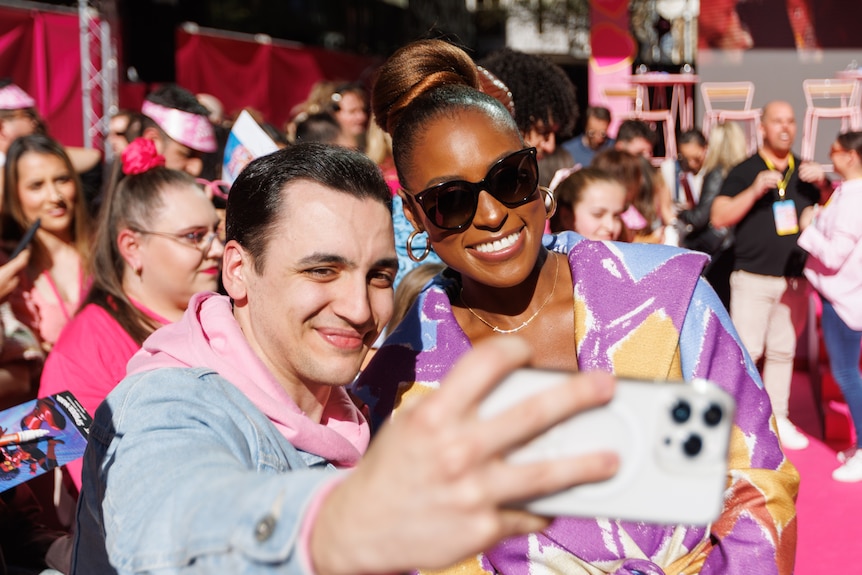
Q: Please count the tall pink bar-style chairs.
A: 3